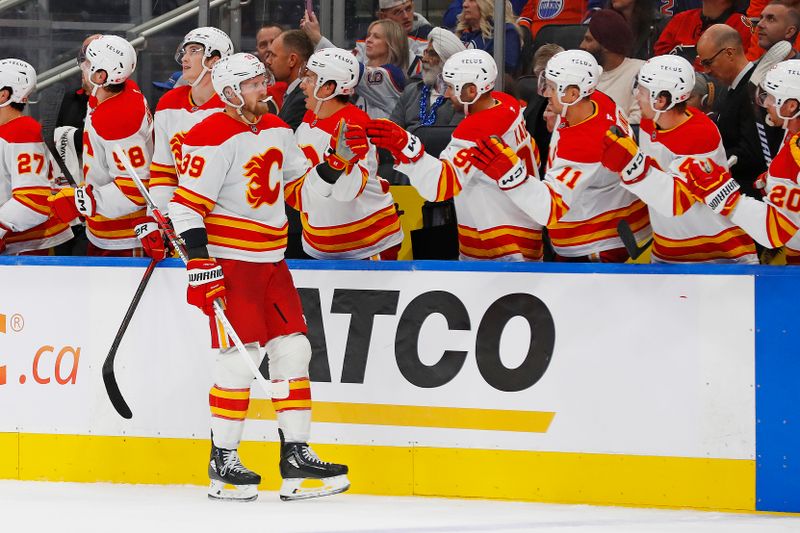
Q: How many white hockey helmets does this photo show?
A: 9